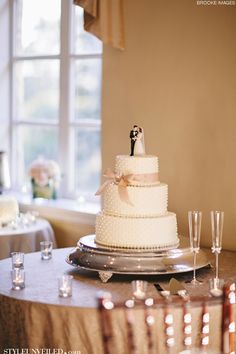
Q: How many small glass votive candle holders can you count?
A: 6